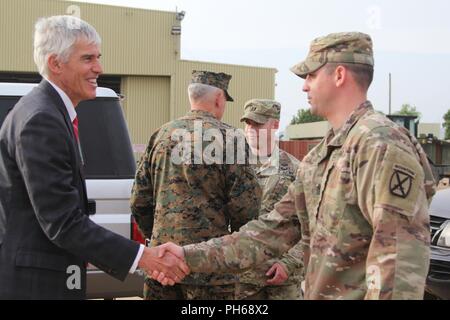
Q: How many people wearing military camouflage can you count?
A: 3